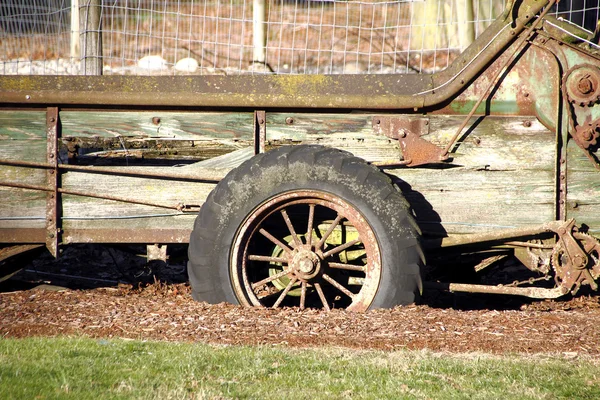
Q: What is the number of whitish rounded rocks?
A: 2